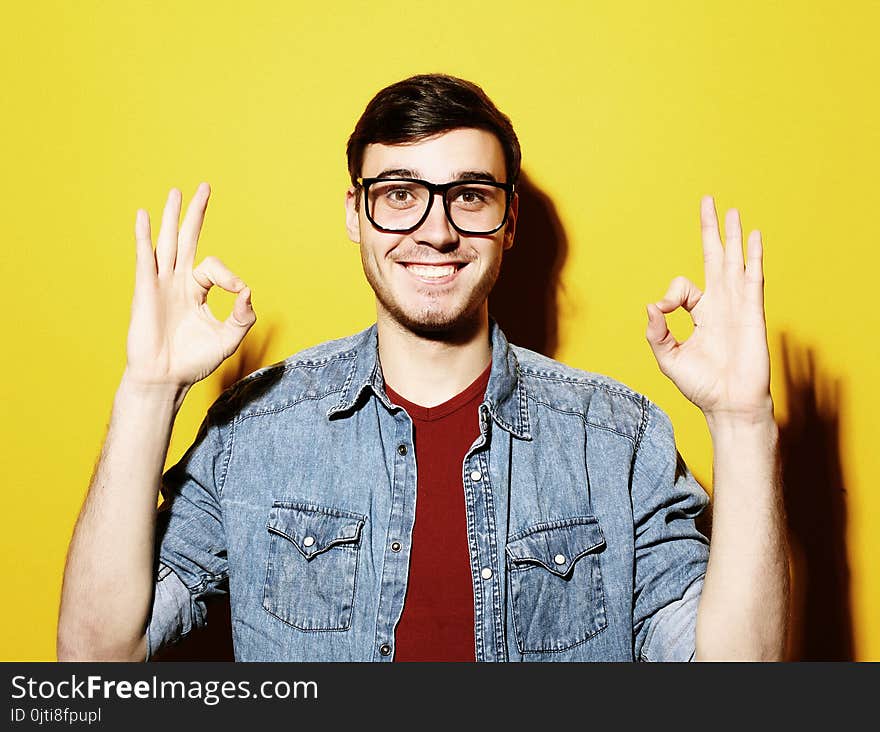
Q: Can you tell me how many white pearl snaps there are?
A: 4